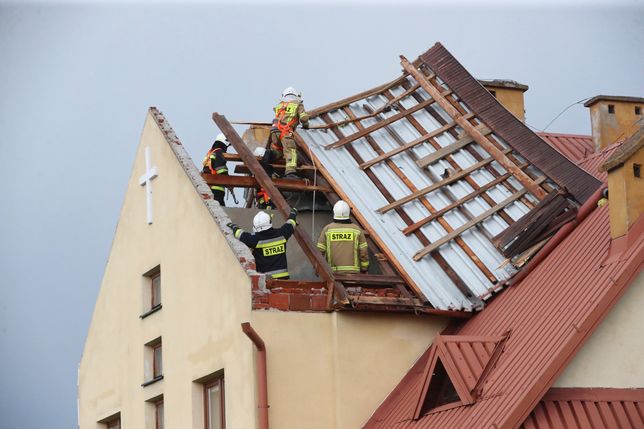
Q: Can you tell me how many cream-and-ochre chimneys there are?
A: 3